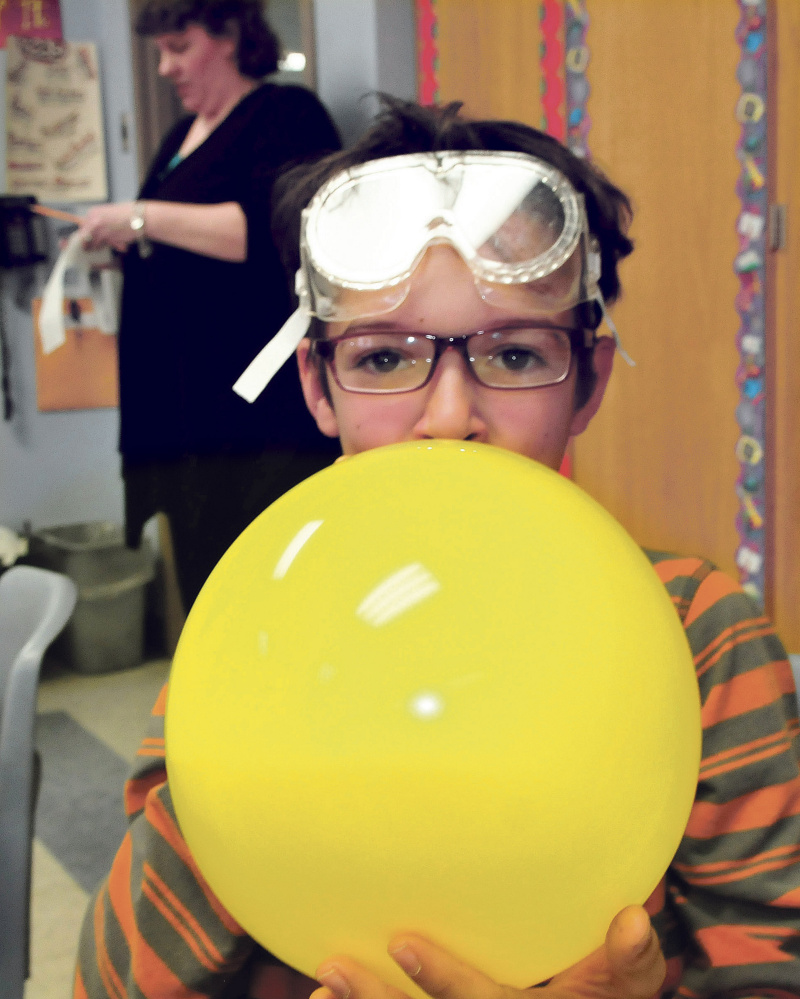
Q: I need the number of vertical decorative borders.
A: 4